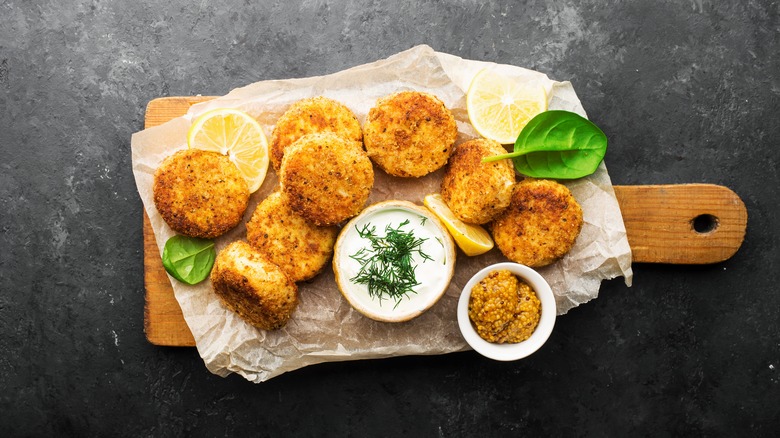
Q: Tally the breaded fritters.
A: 8